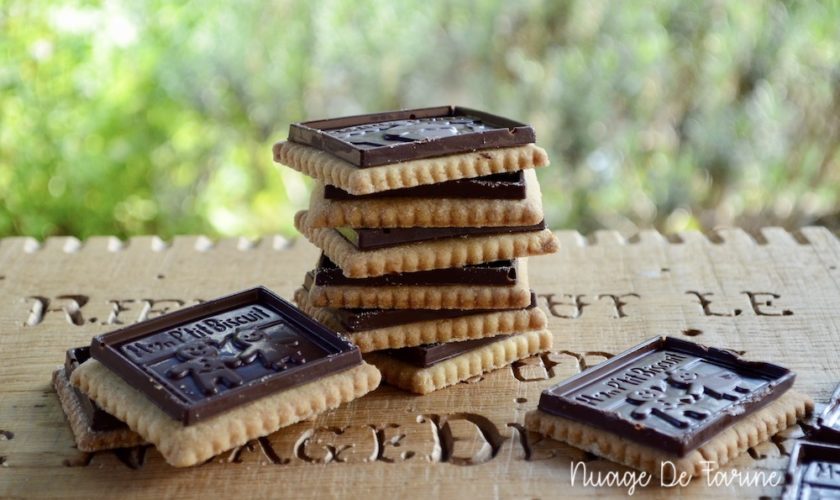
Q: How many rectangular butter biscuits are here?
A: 9